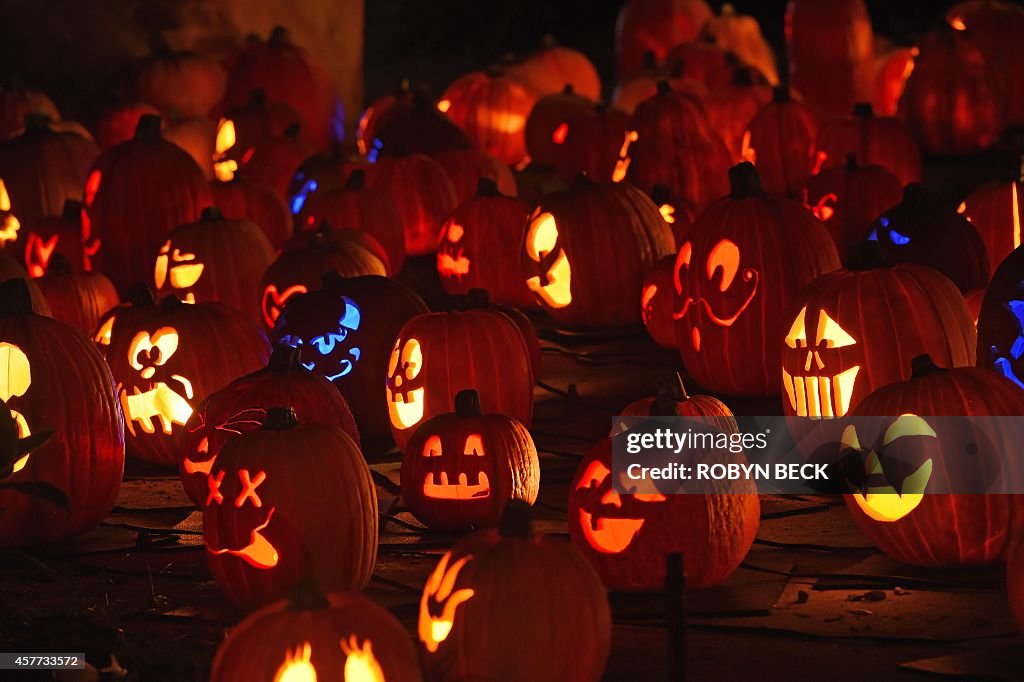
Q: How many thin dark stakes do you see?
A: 1